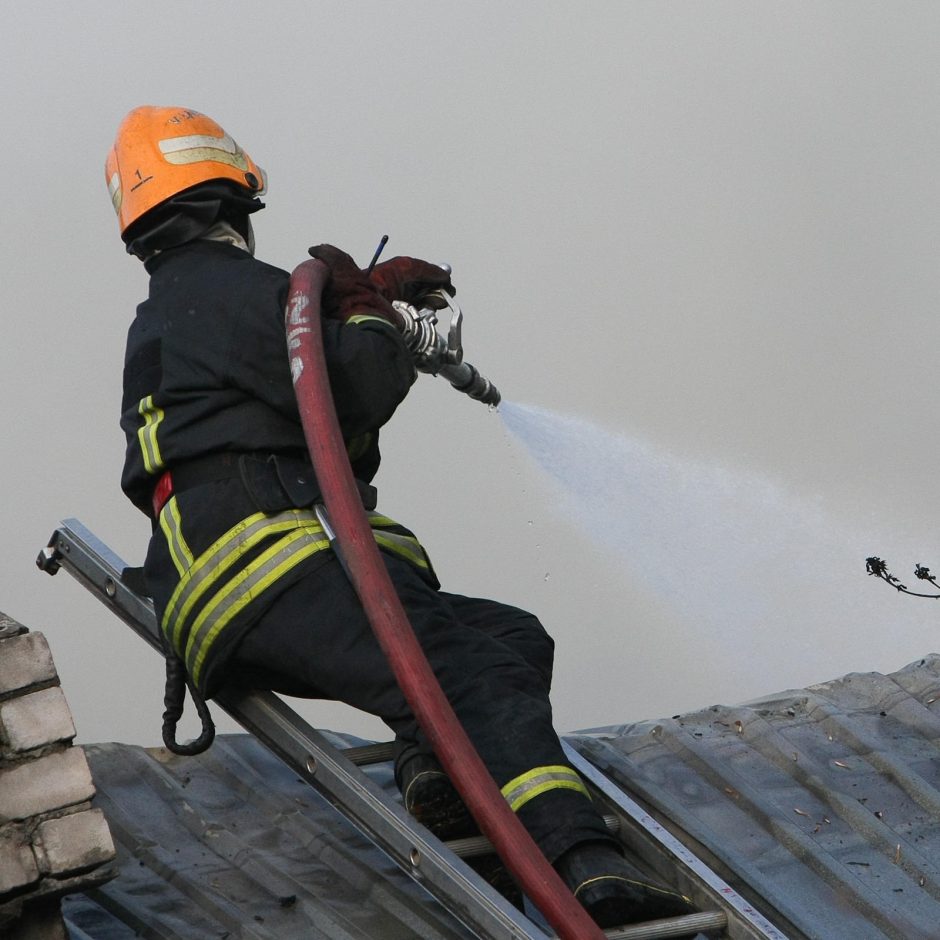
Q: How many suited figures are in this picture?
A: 1